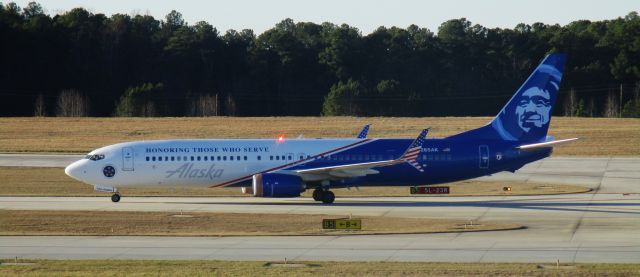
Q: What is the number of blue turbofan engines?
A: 1